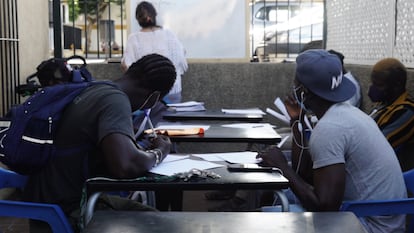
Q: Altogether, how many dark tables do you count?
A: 4